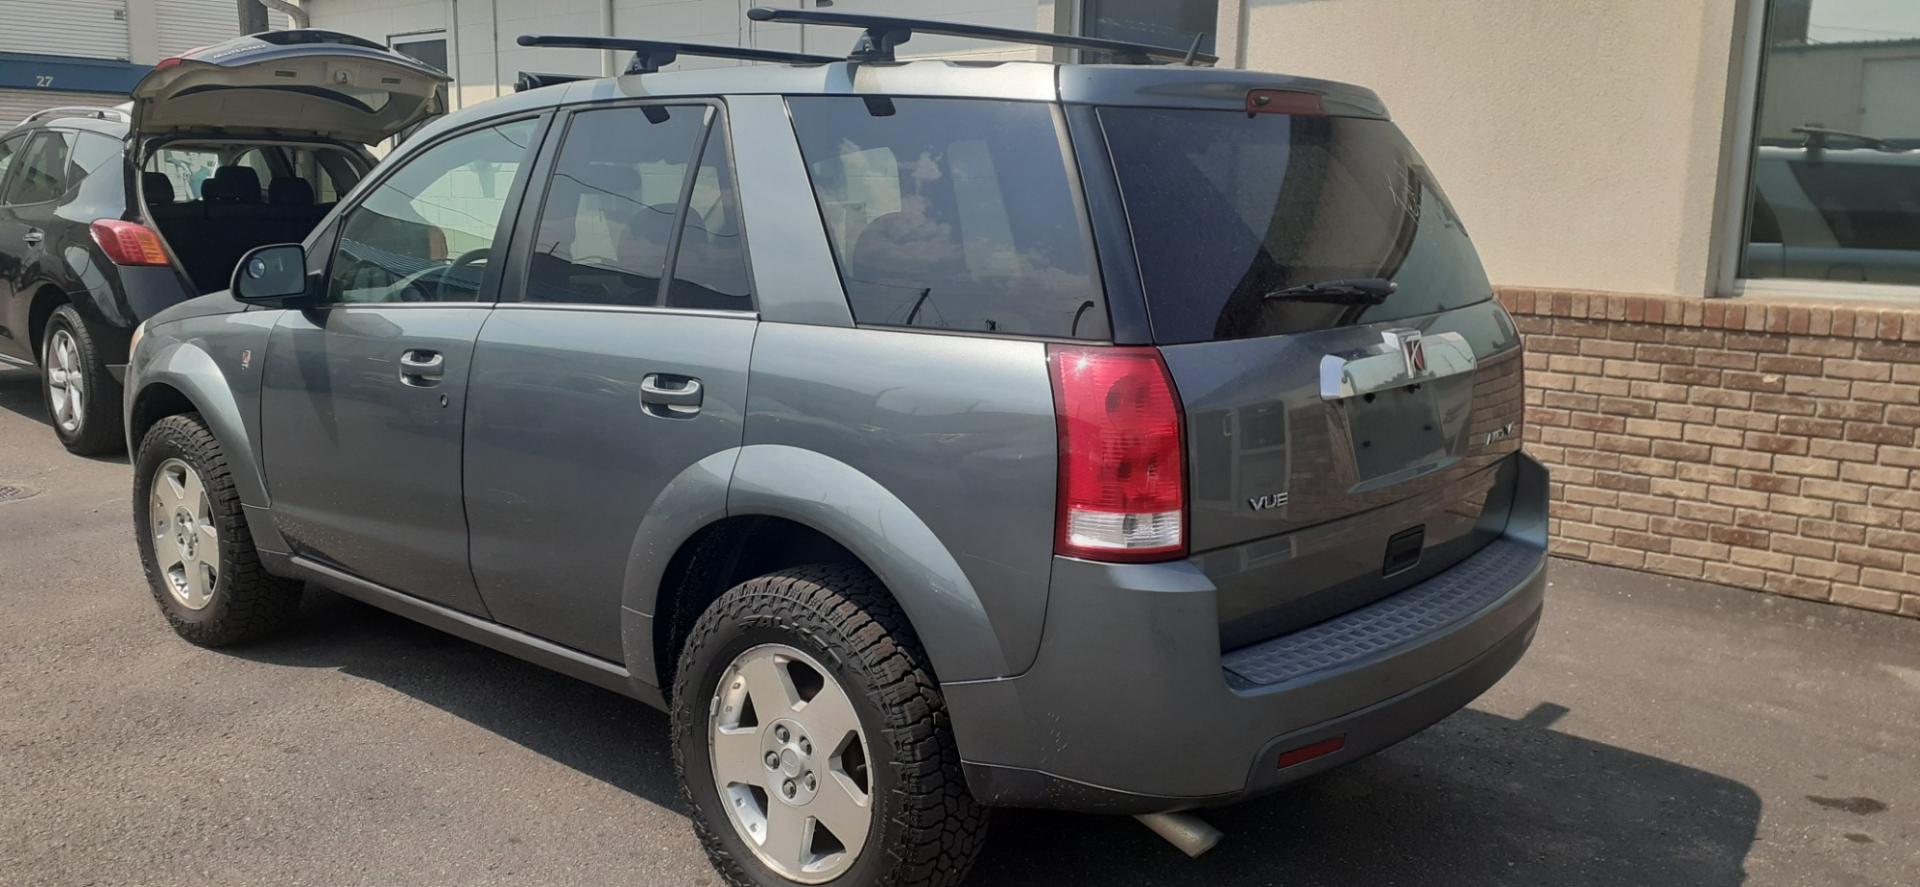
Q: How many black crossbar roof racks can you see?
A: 2